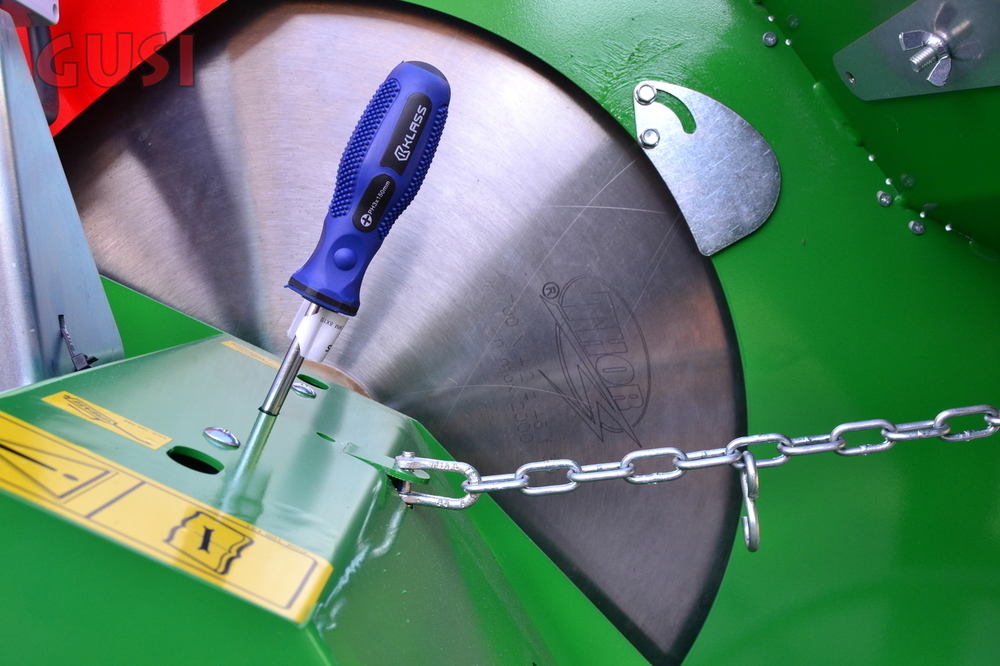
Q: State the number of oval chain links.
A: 11